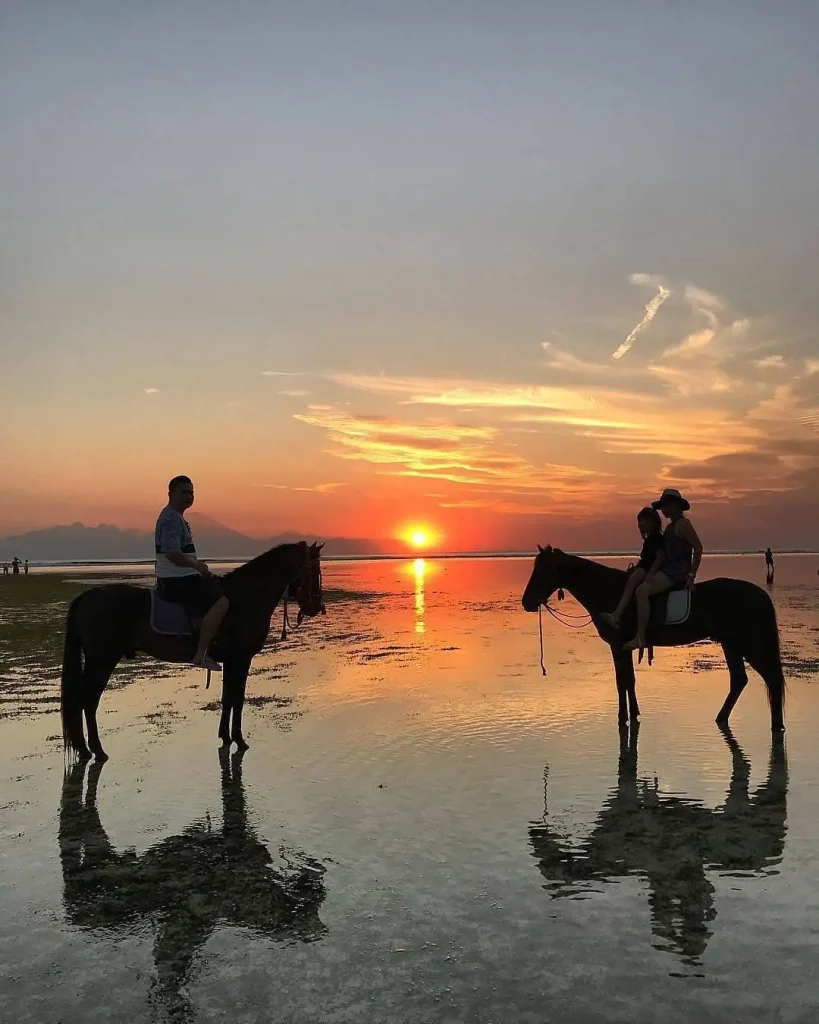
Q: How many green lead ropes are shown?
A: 0